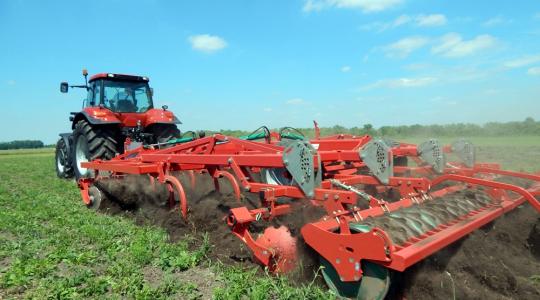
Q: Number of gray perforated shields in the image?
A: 4